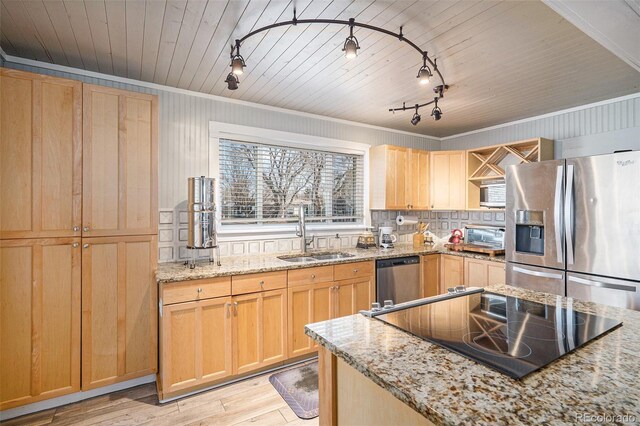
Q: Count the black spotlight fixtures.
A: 6